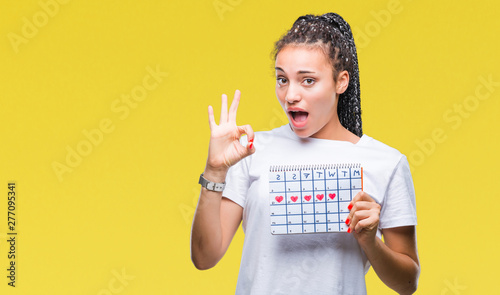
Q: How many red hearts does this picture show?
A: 5